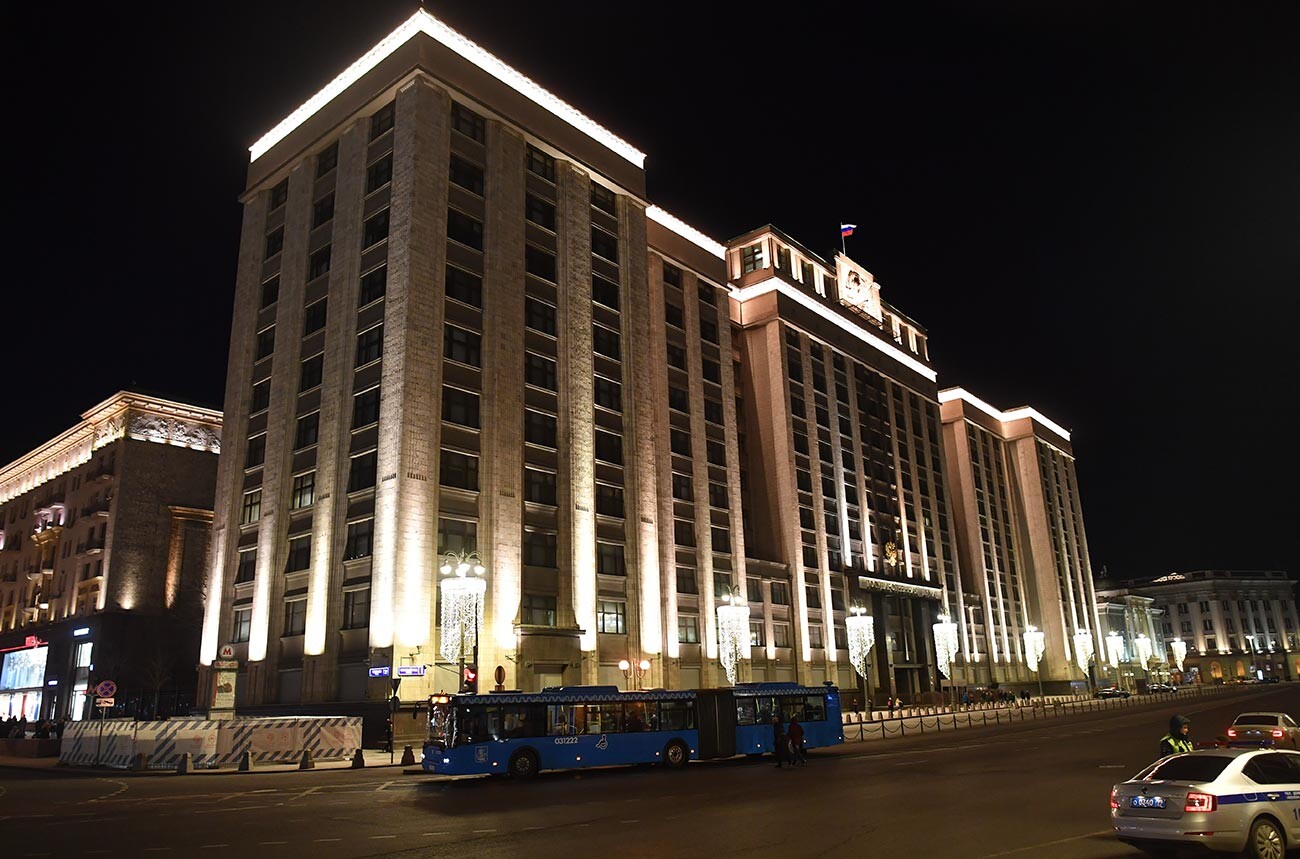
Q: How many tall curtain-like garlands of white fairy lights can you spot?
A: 9